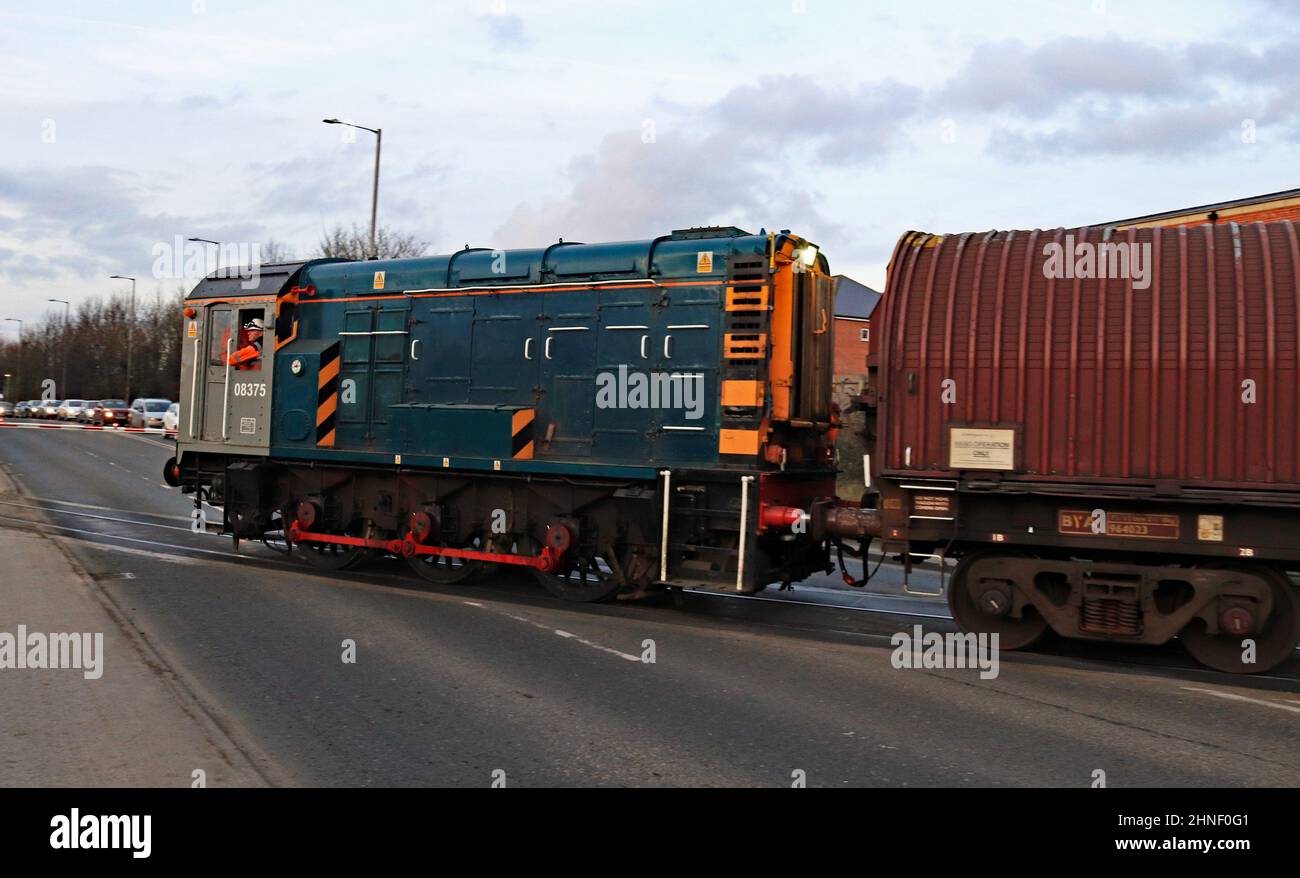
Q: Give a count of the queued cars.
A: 9